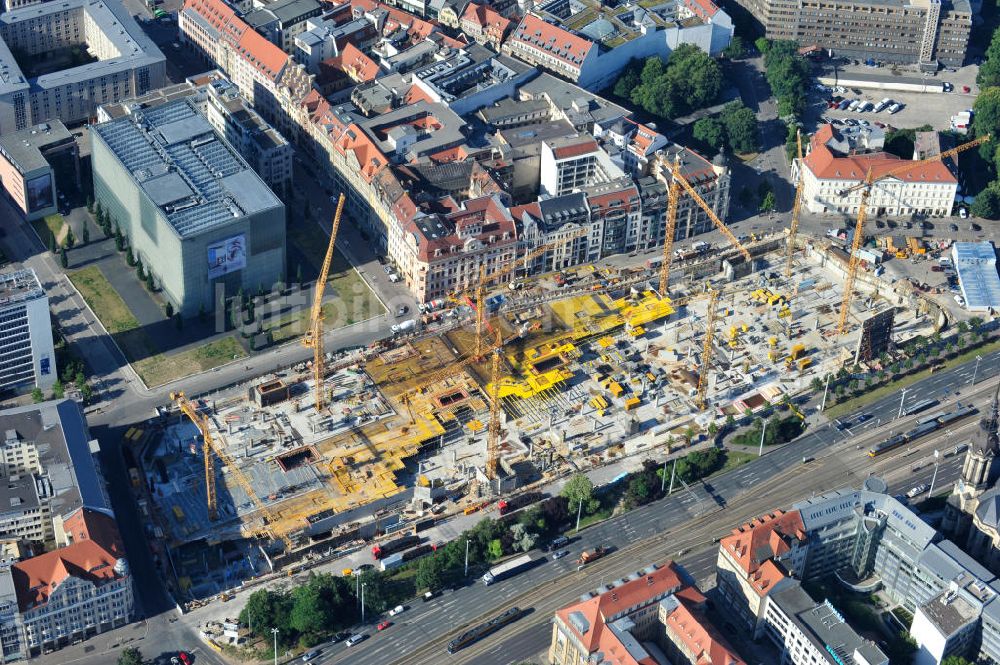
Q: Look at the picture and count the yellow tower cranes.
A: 8